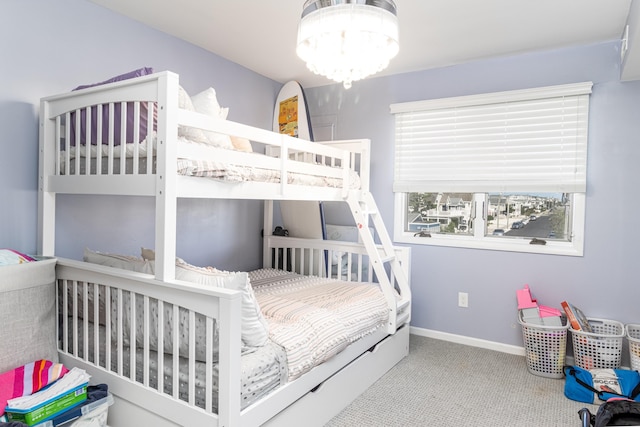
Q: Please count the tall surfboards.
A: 1